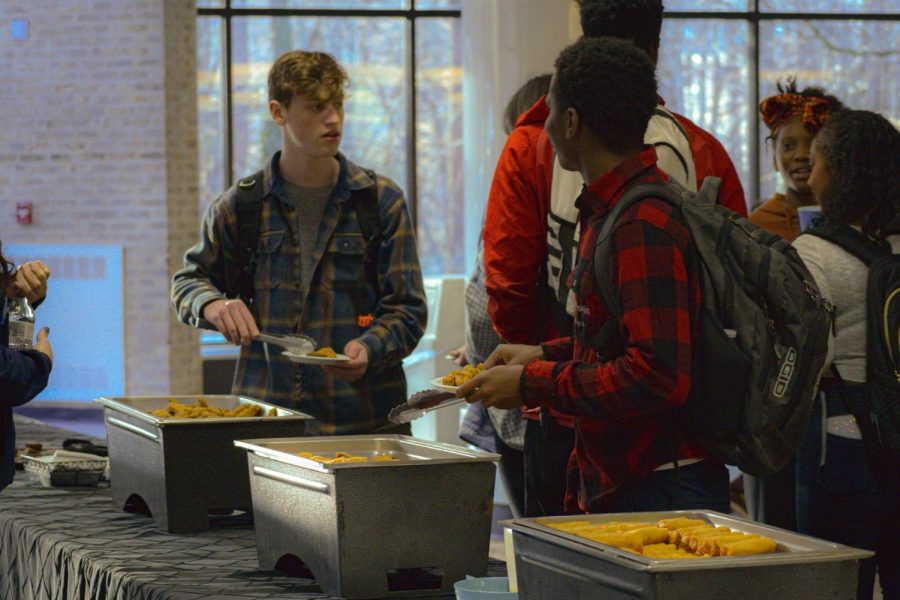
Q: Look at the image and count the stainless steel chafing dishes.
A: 3